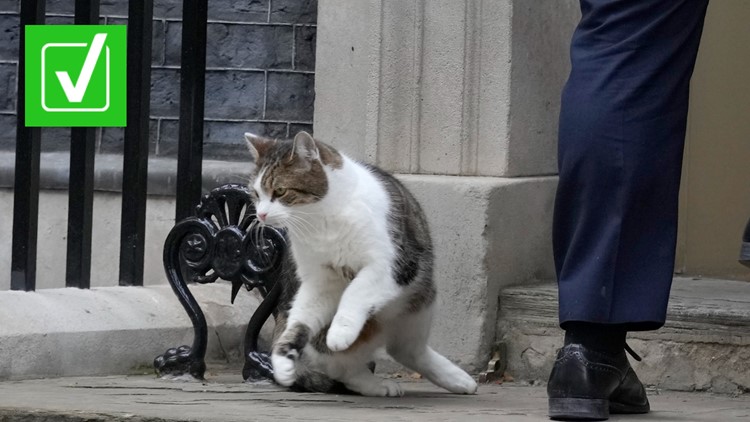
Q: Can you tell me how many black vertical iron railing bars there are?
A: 4